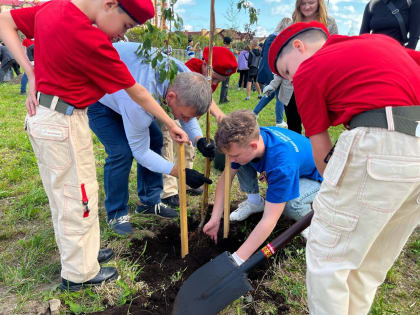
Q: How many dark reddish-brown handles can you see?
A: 1